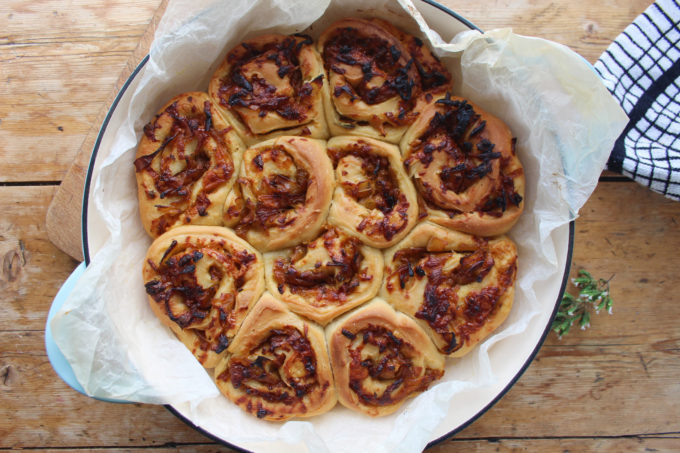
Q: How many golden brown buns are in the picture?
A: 11